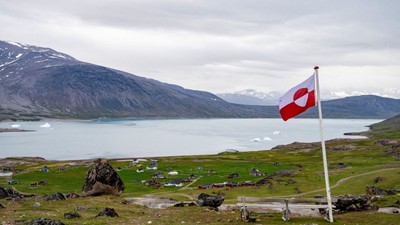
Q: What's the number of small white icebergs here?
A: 5